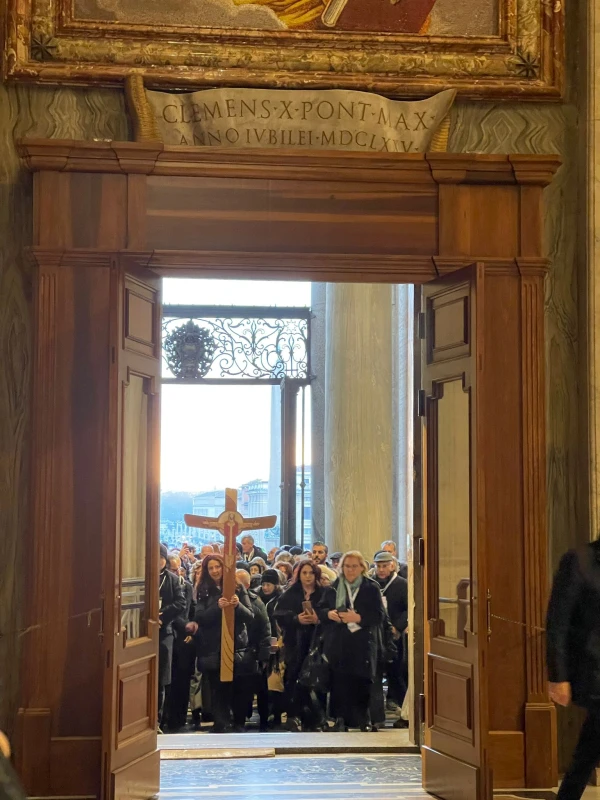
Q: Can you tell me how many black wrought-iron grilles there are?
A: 1